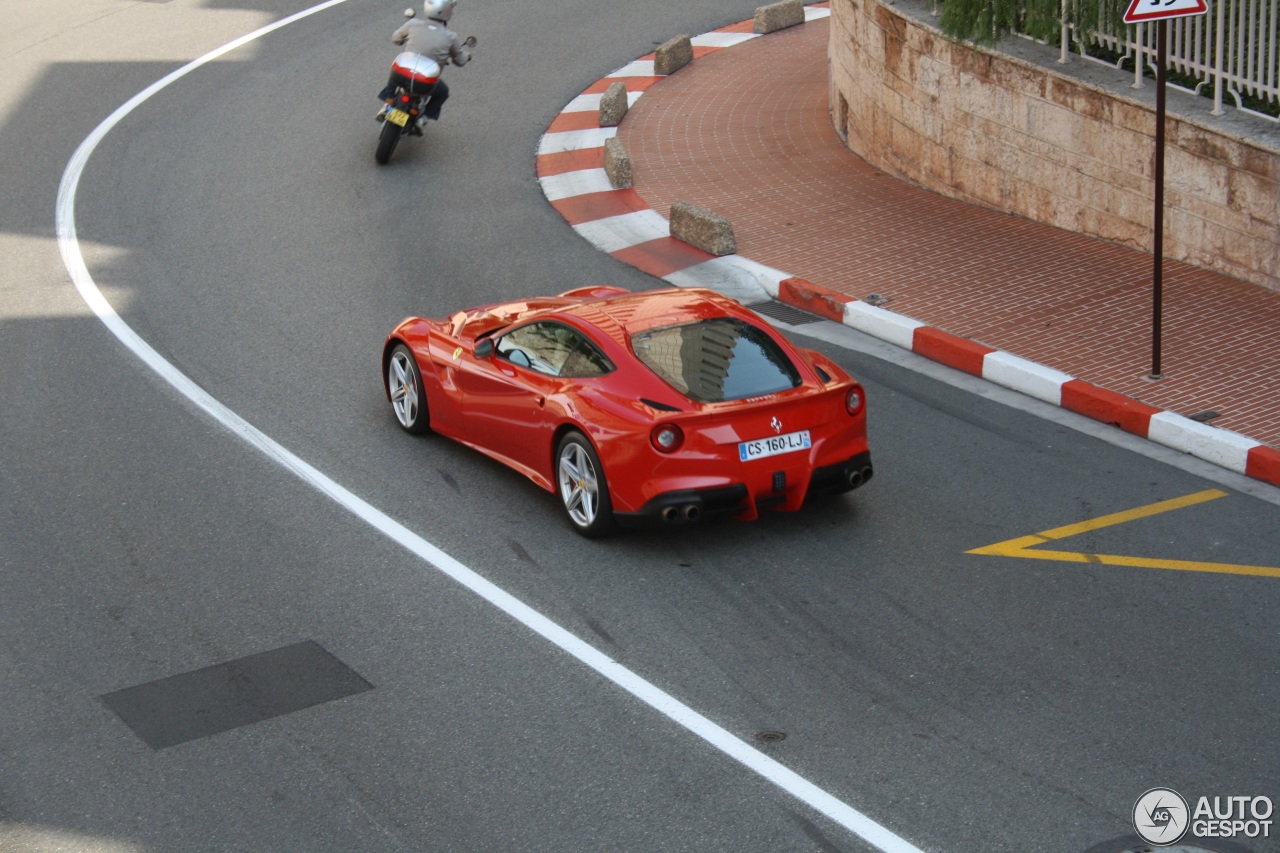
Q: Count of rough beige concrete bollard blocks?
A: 5